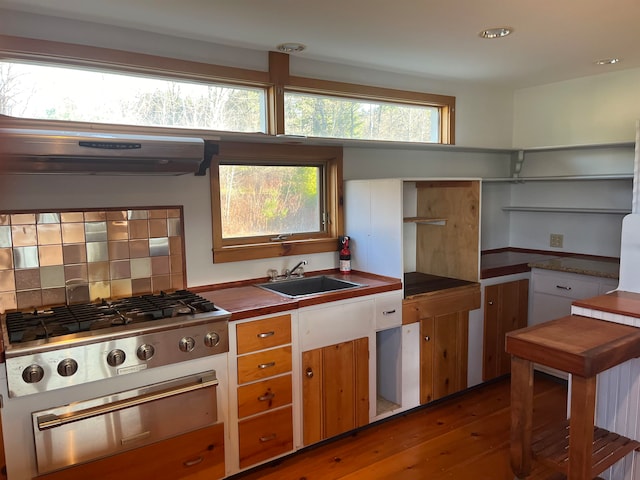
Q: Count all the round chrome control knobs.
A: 6